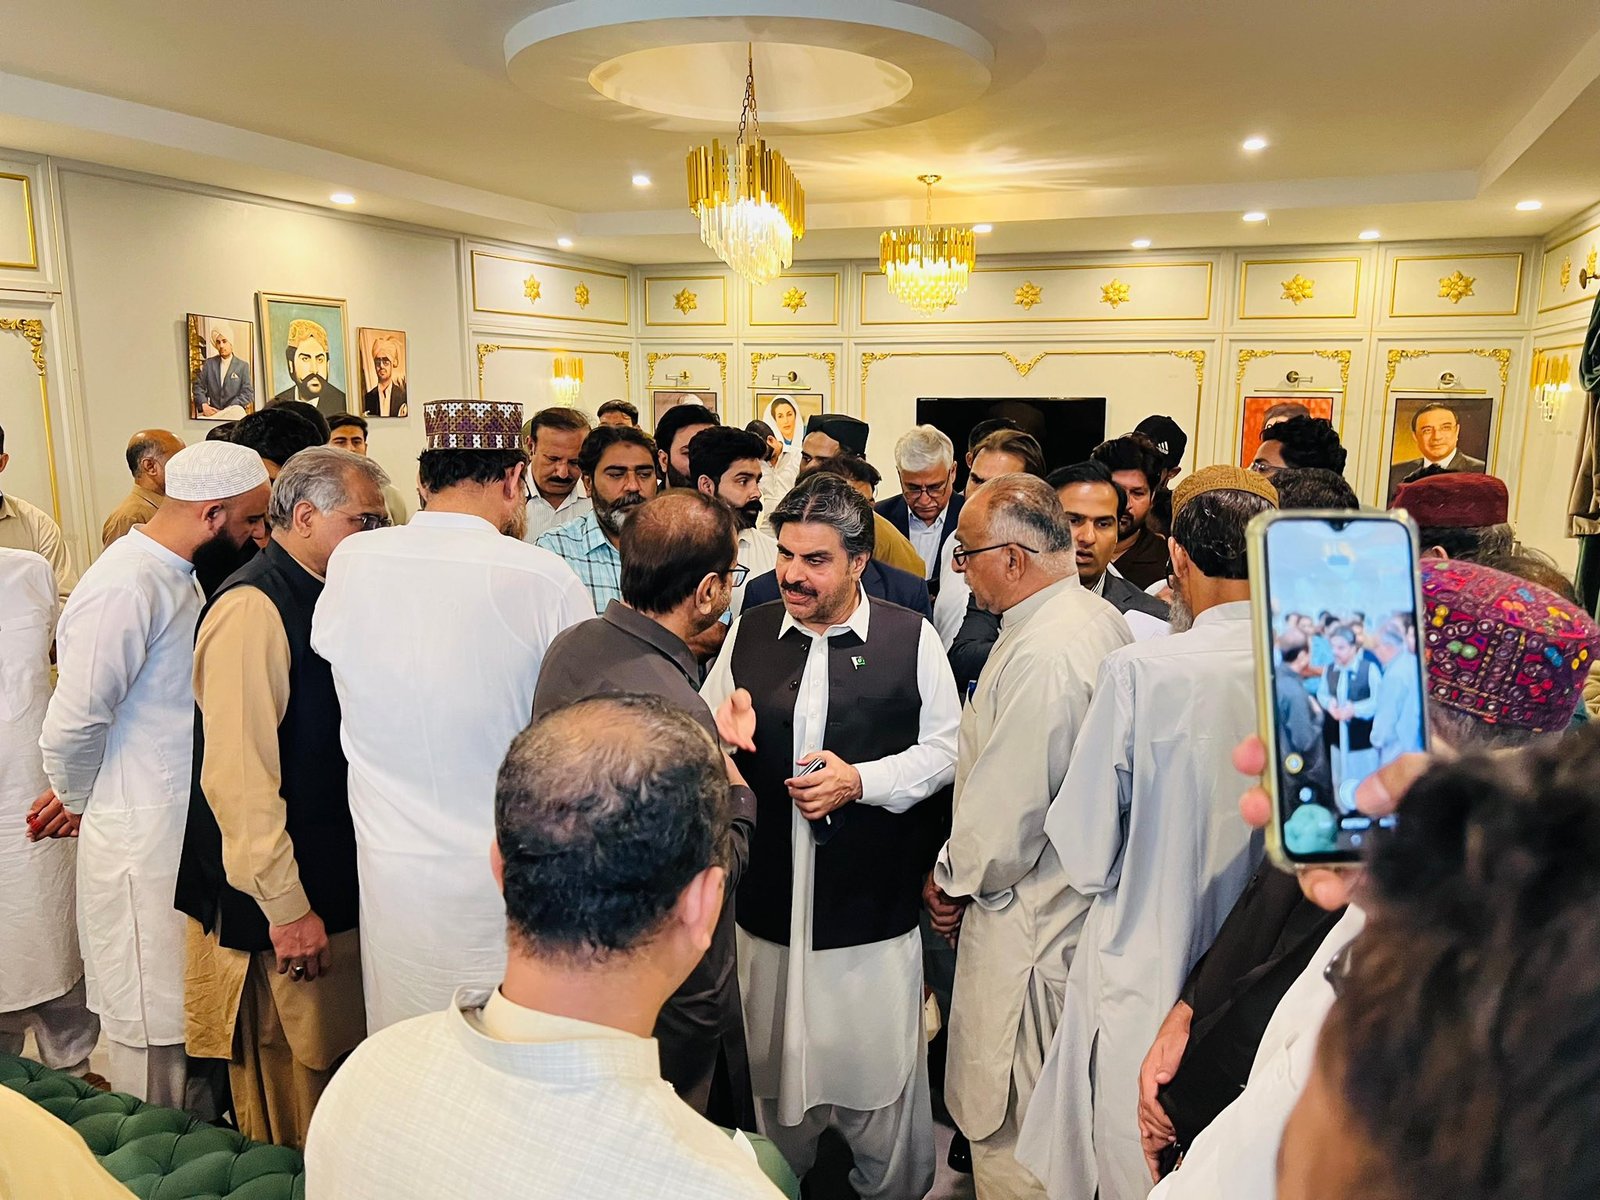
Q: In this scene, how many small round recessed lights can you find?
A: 9